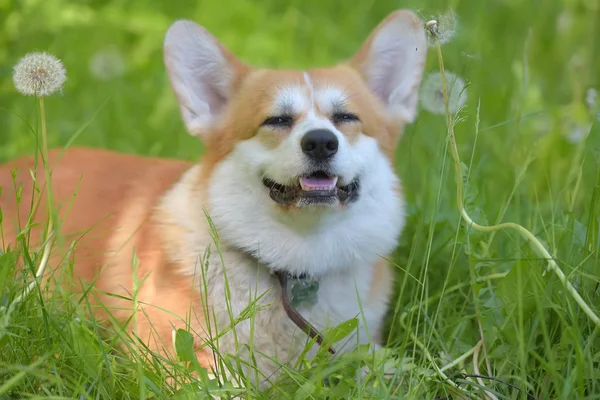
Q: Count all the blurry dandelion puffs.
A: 2